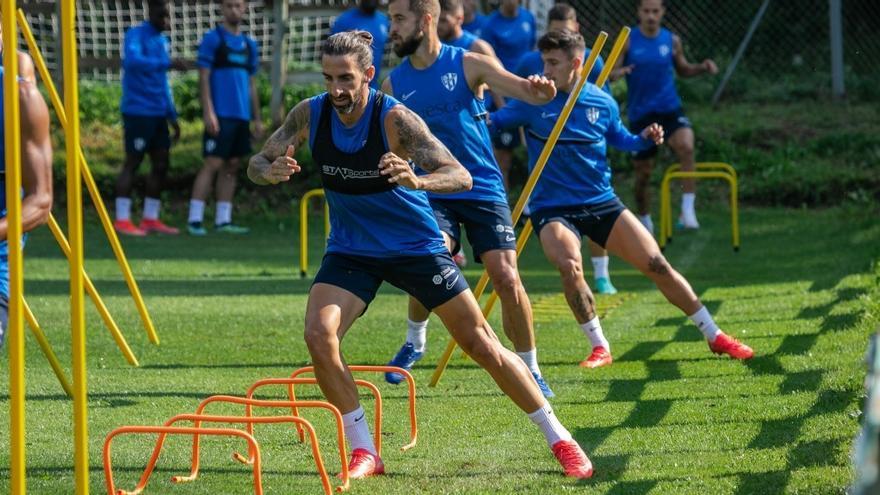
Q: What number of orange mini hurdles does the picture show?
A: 5